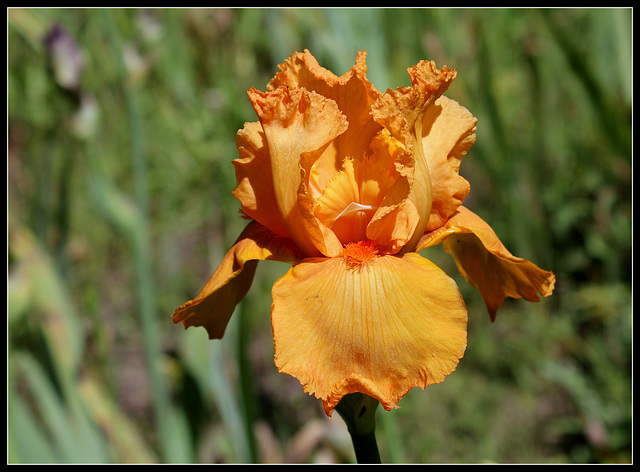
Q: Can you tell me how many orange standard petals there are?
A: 3